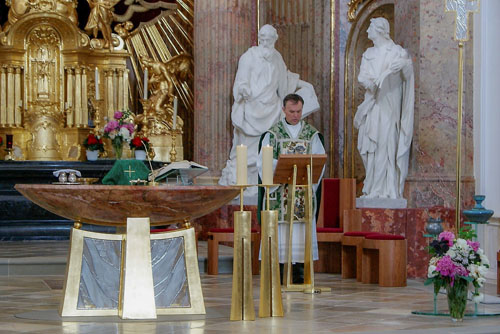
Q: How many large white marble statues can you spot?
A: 2